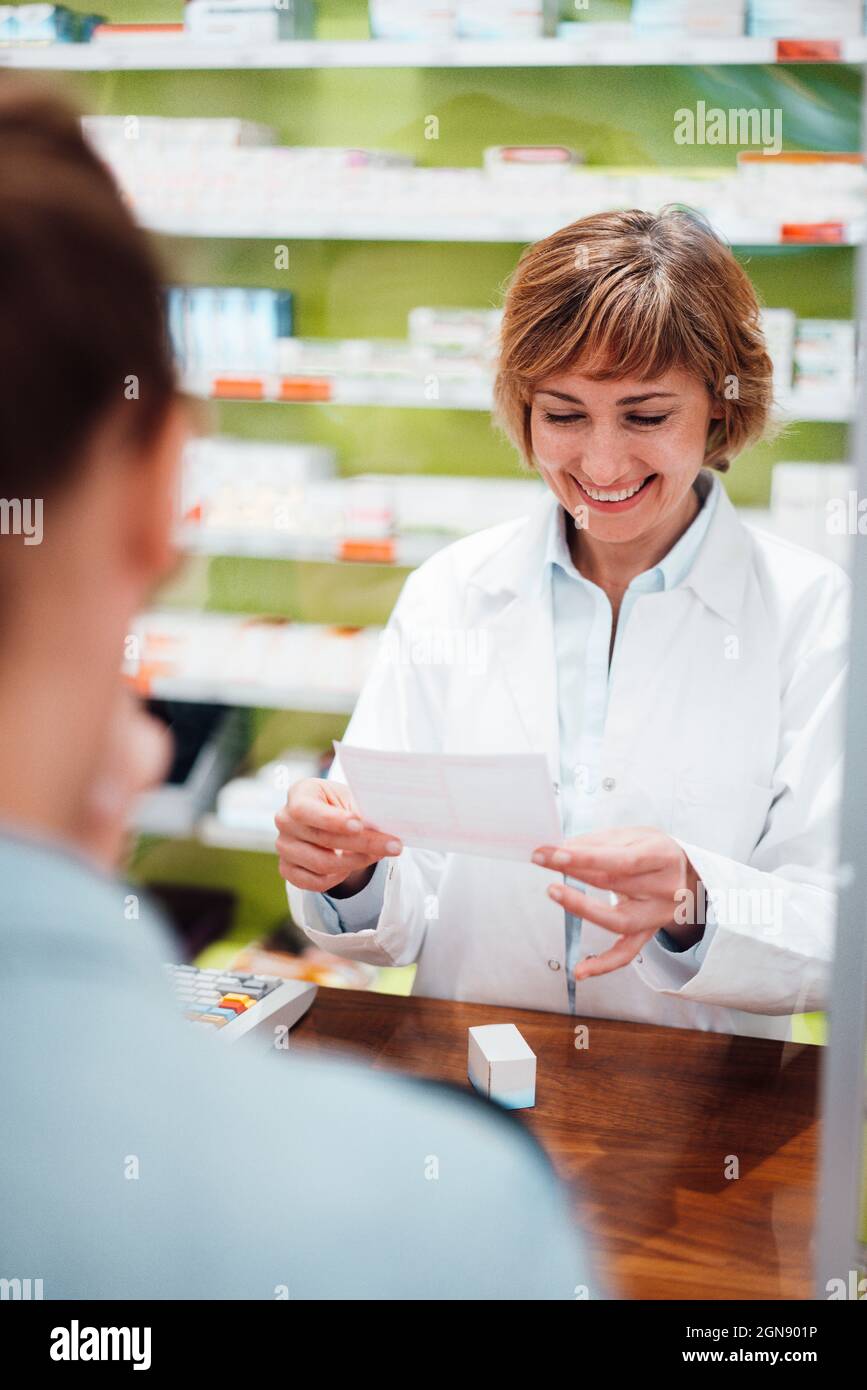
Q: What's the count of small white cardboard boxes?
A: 1